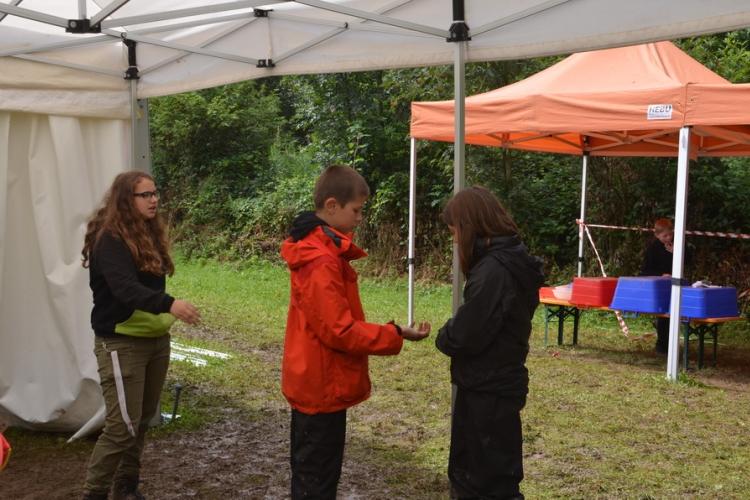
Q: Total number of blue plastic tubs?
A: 2